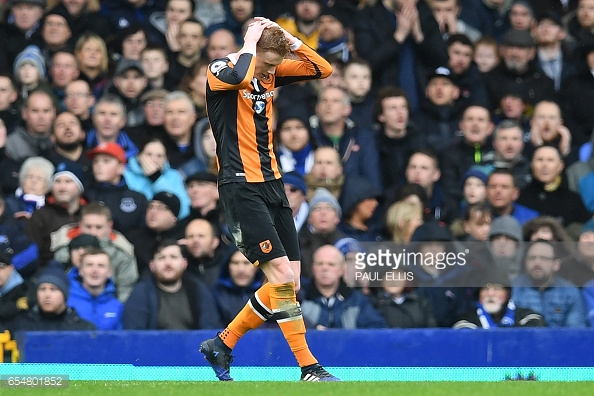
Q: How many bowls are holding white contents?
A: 0